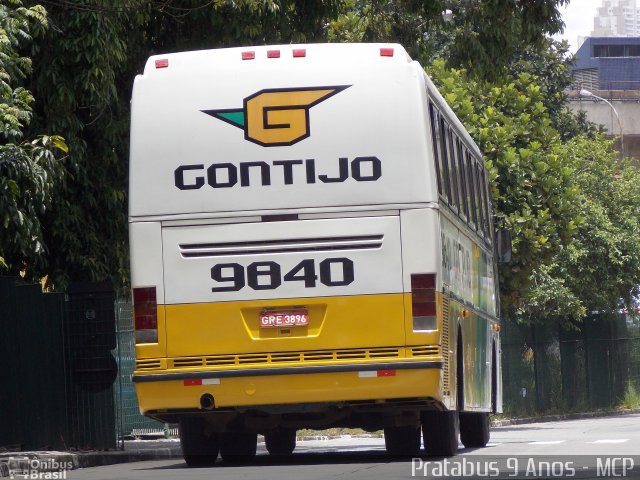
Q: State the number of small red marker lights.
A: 5